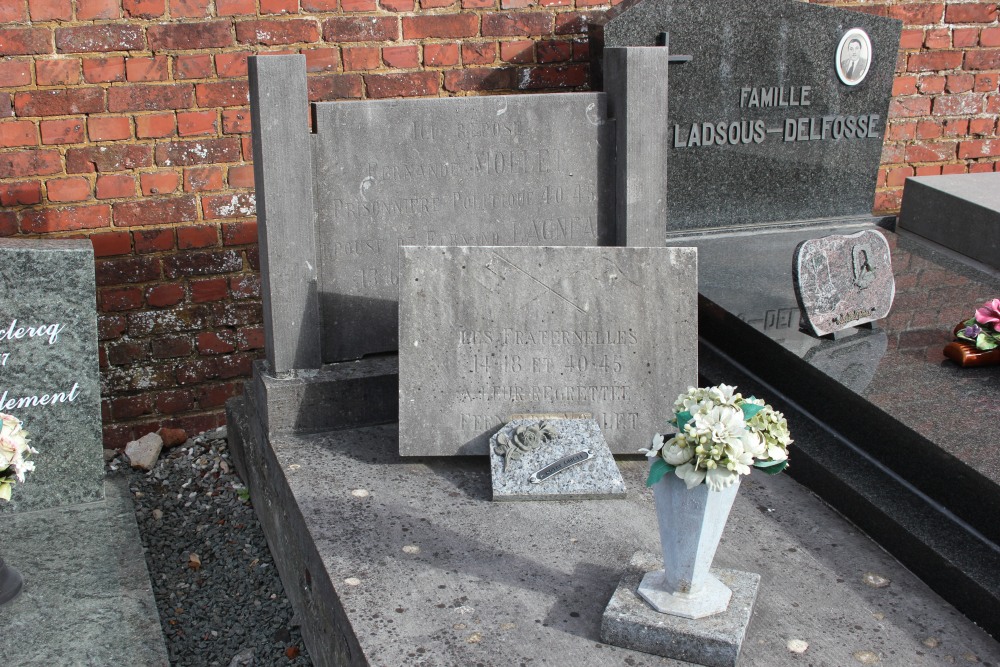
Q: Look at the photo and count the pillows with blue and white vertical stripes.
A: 0